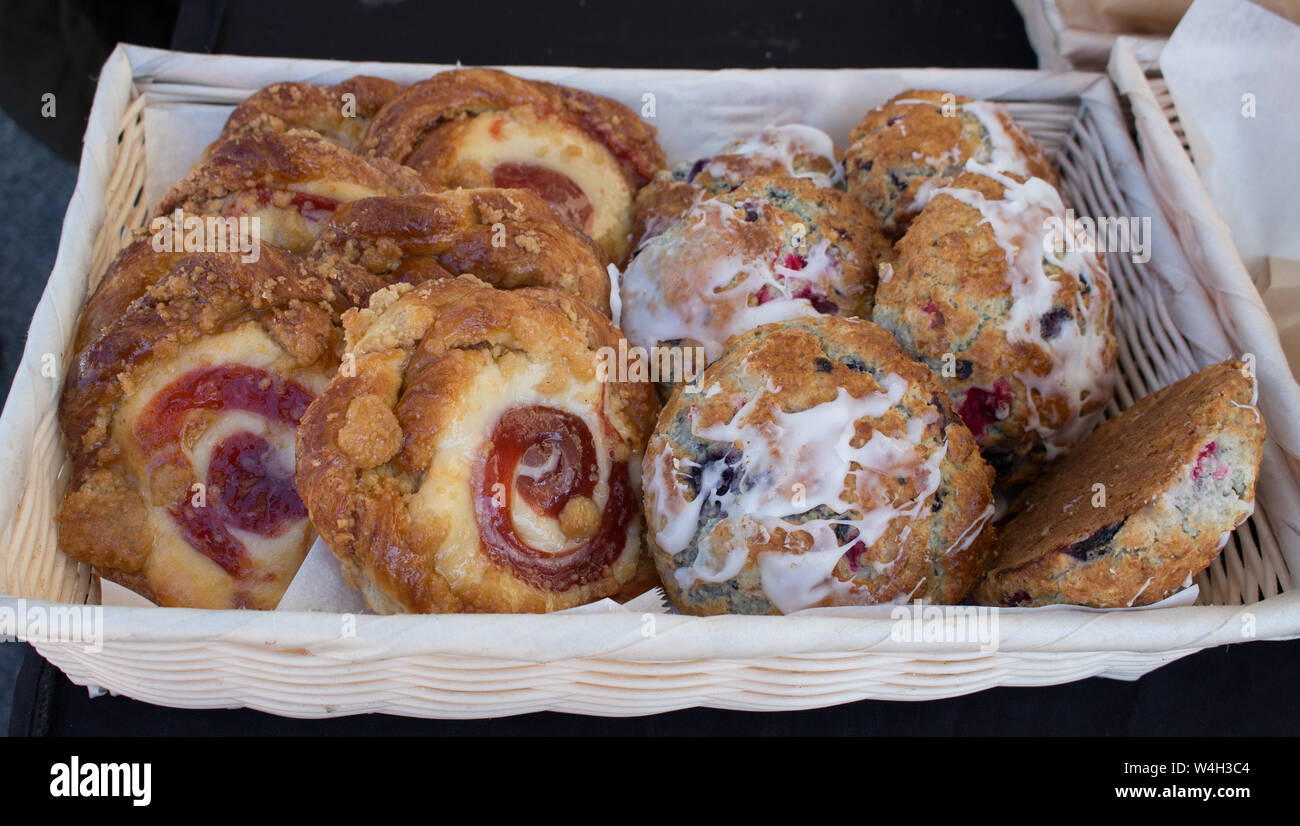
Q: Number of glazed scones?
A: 6